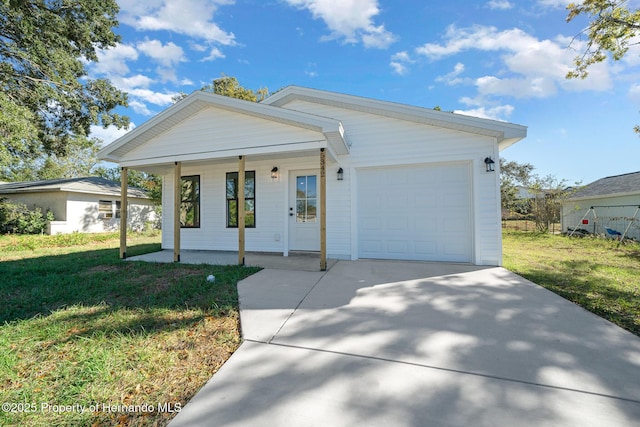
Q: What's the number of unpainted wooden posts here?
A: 4